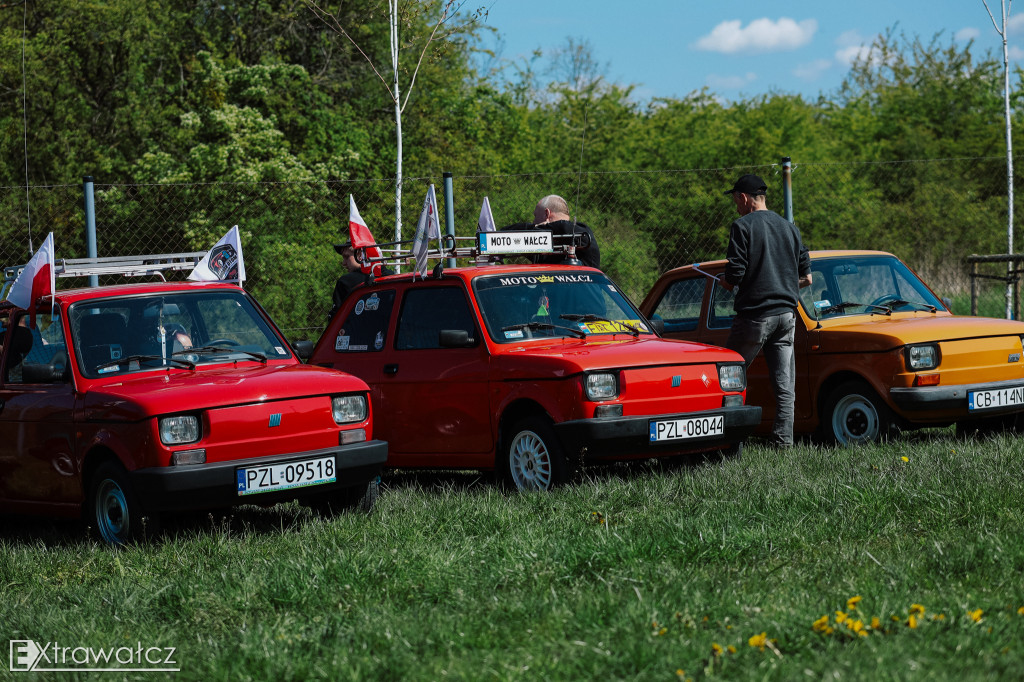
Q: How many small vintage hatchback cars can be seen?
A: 3